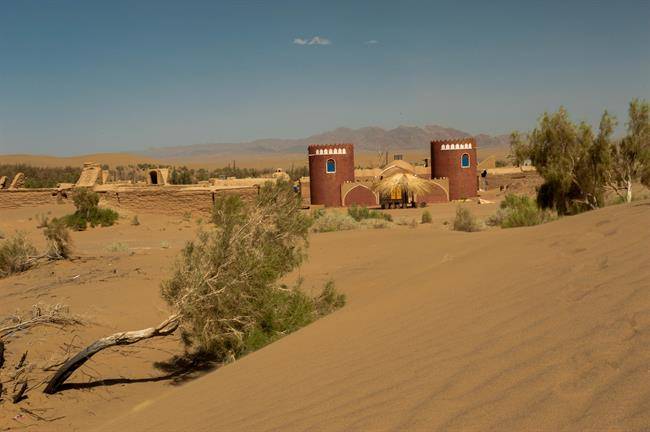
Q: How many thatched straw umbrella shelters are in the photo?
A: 1